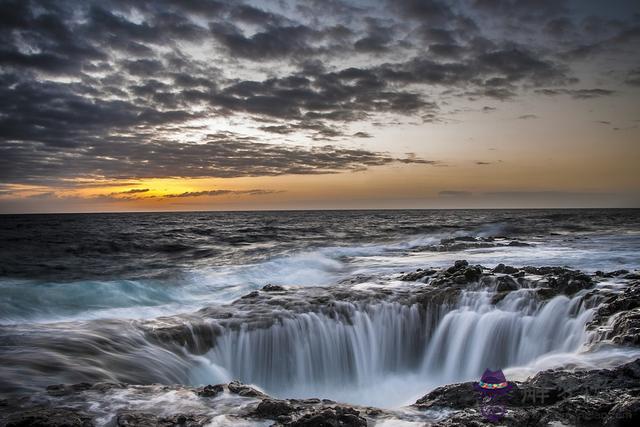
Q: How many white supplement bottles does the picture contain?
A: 0